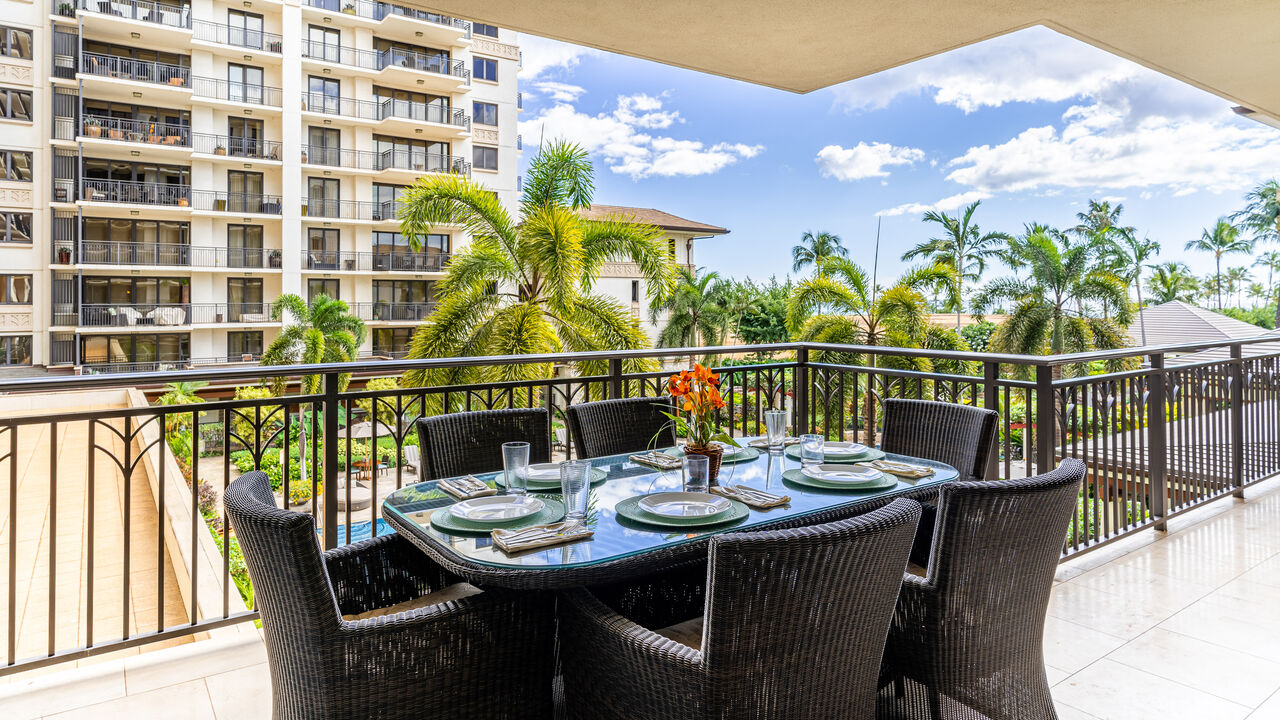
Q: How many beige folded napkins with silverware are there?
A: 6